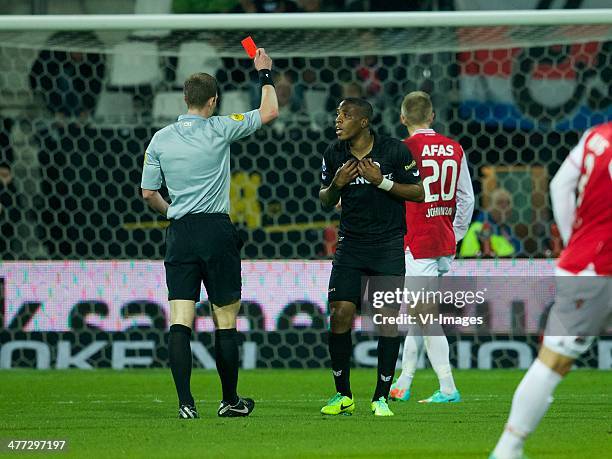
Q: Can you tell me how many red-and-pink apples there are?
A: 0